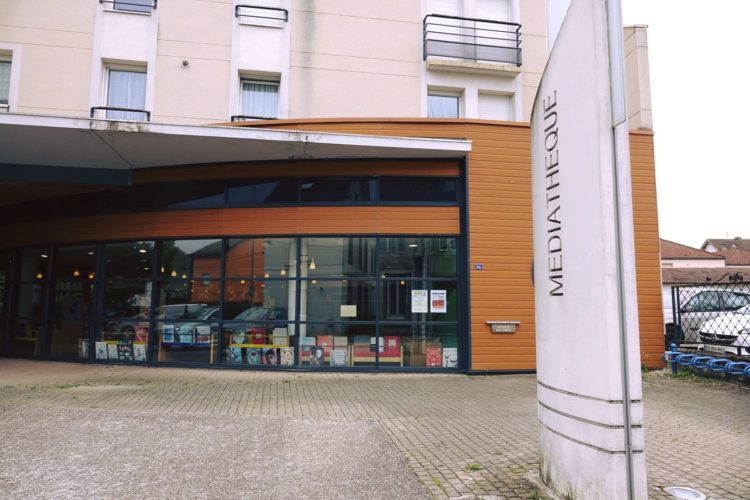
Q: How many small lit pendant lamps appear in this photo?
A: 13